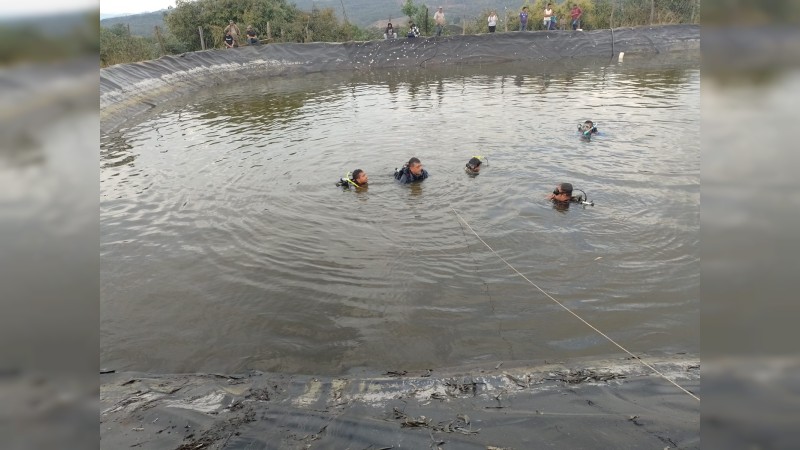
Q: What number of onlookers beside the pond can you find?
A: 12